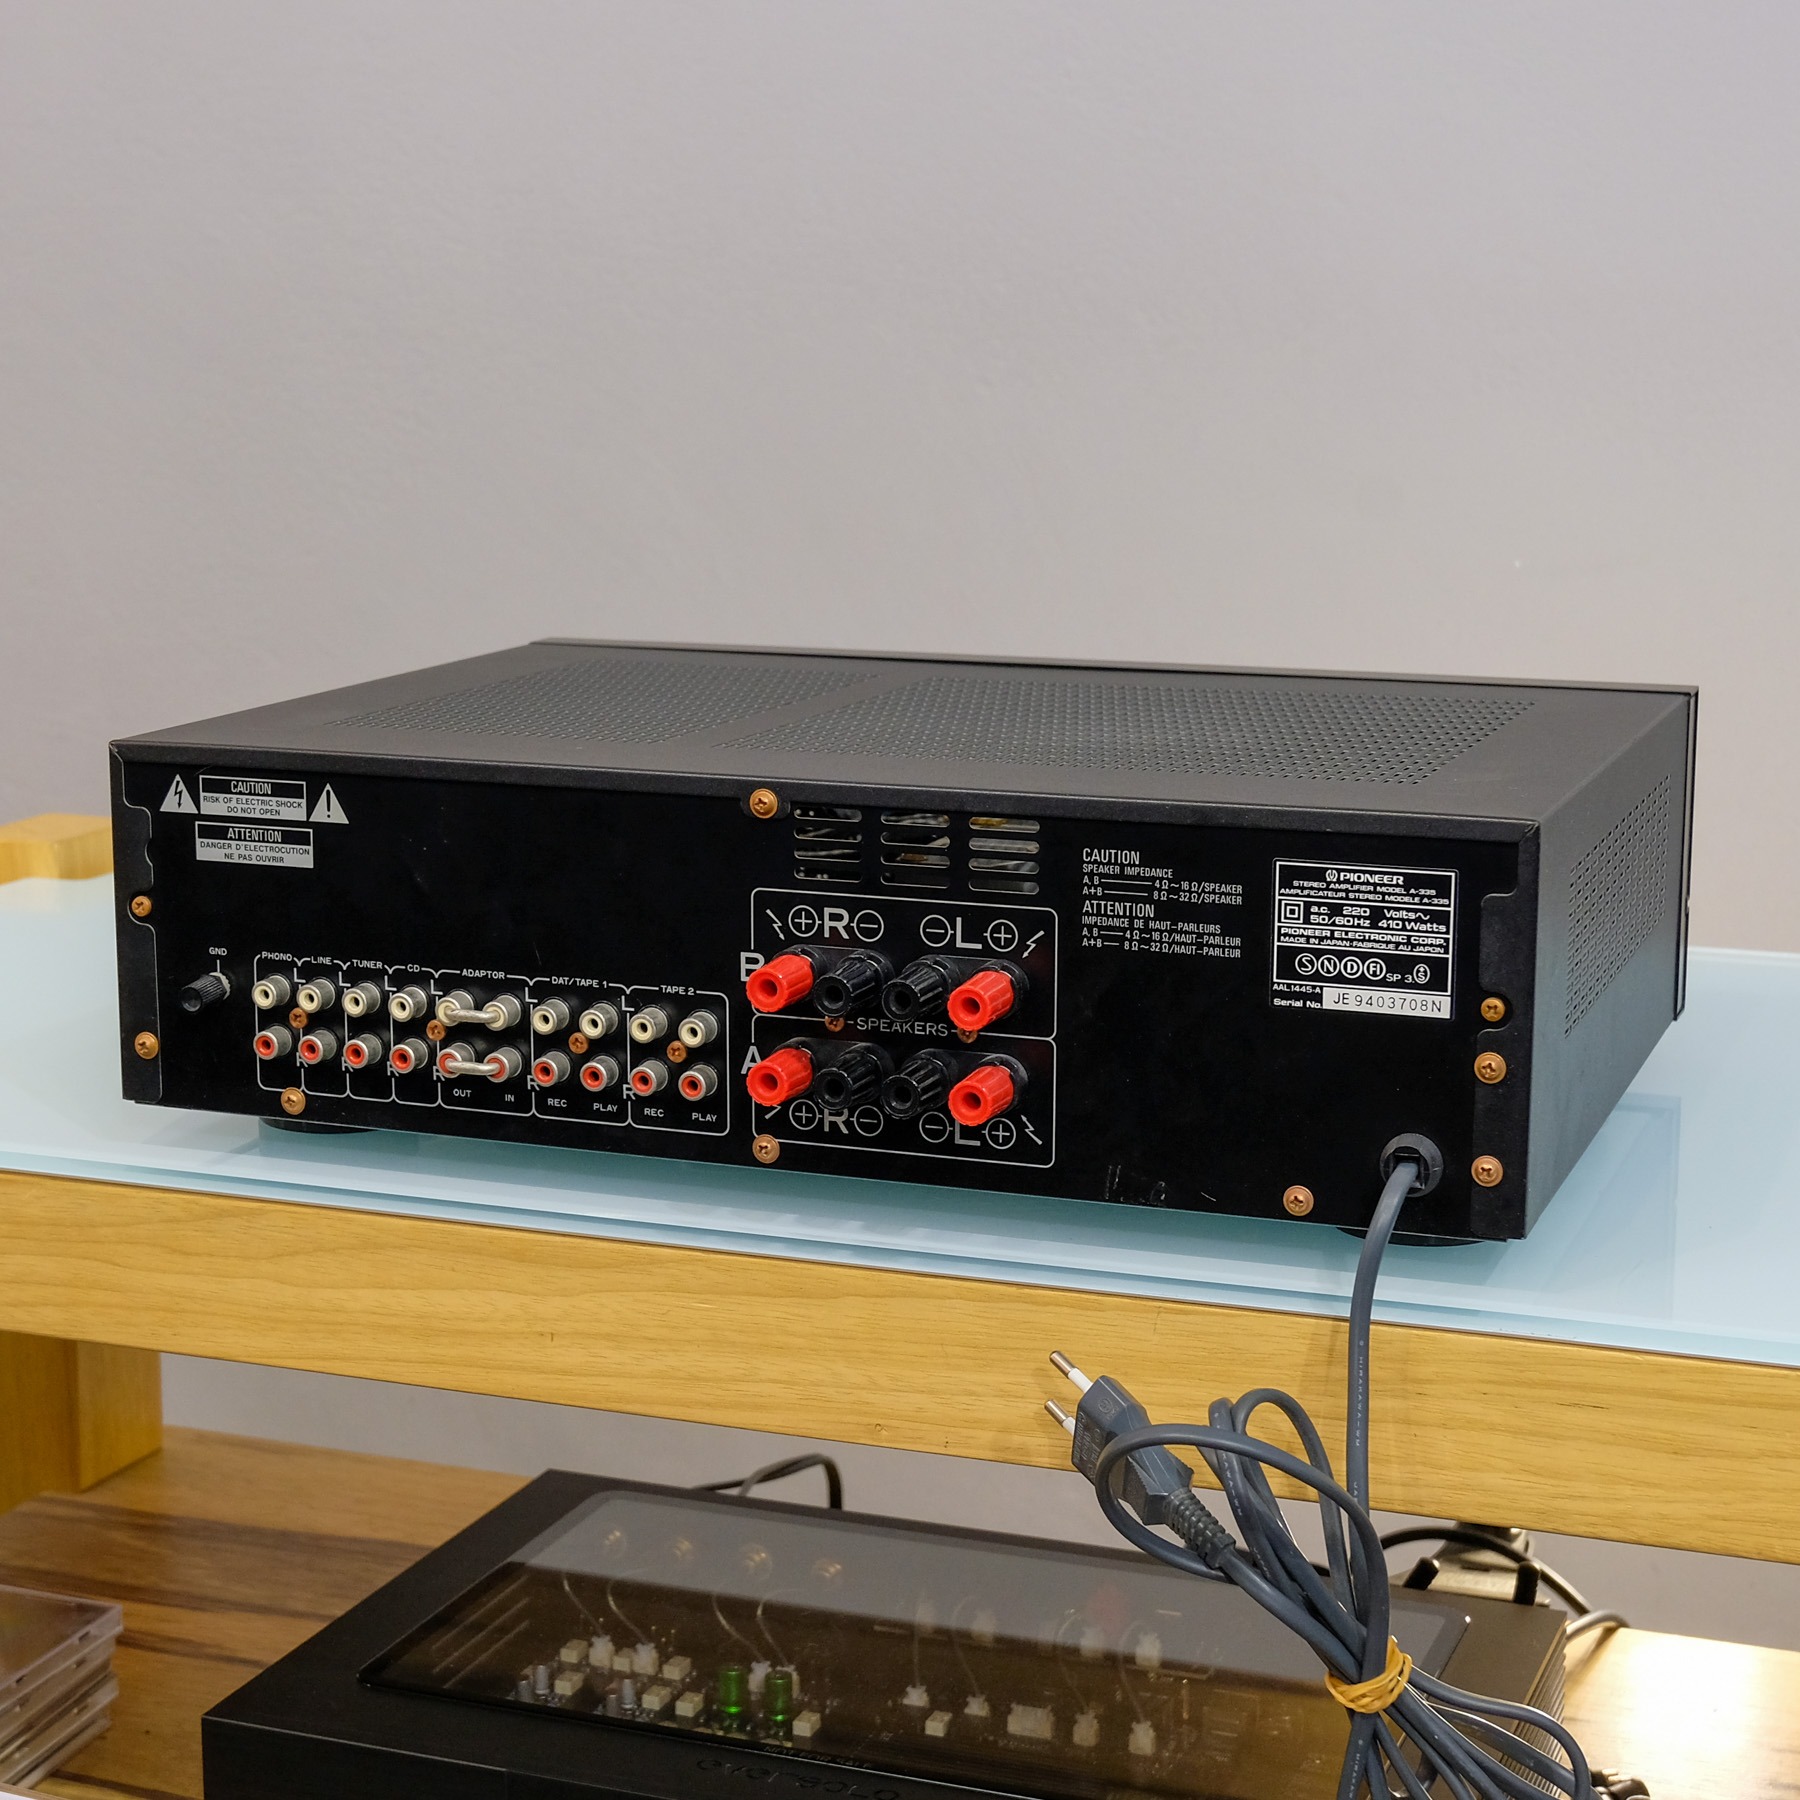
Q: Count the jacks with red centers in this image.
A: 10